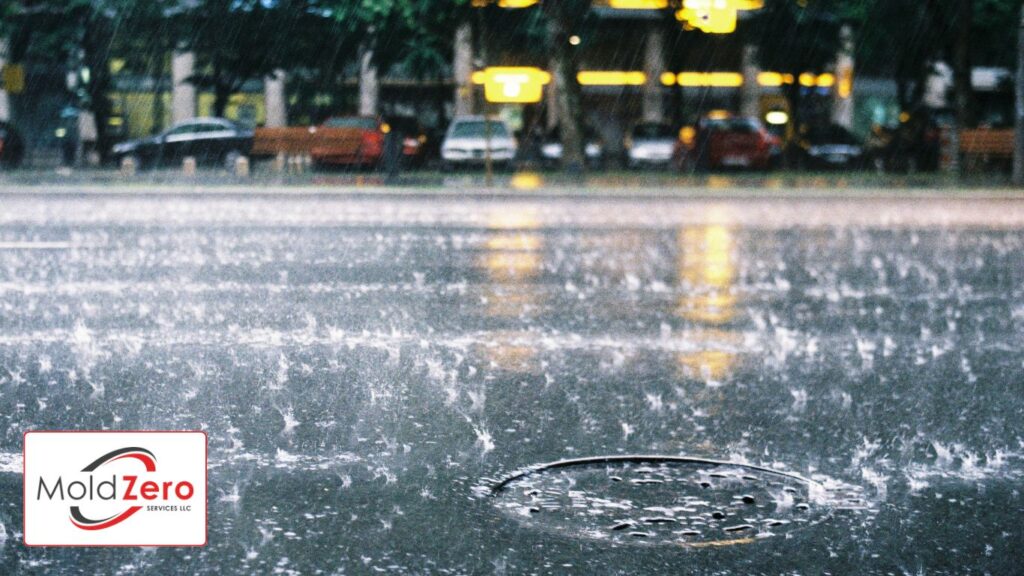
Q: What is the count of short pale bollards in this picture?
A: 3